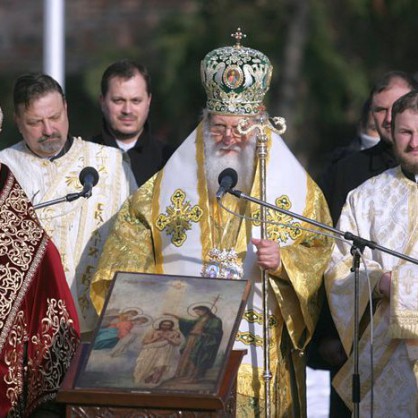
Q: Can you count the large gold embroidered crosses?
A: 2